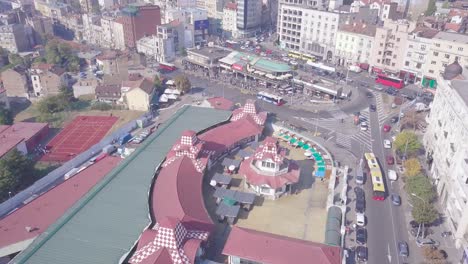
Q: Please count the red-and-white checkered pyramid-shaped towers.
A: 4